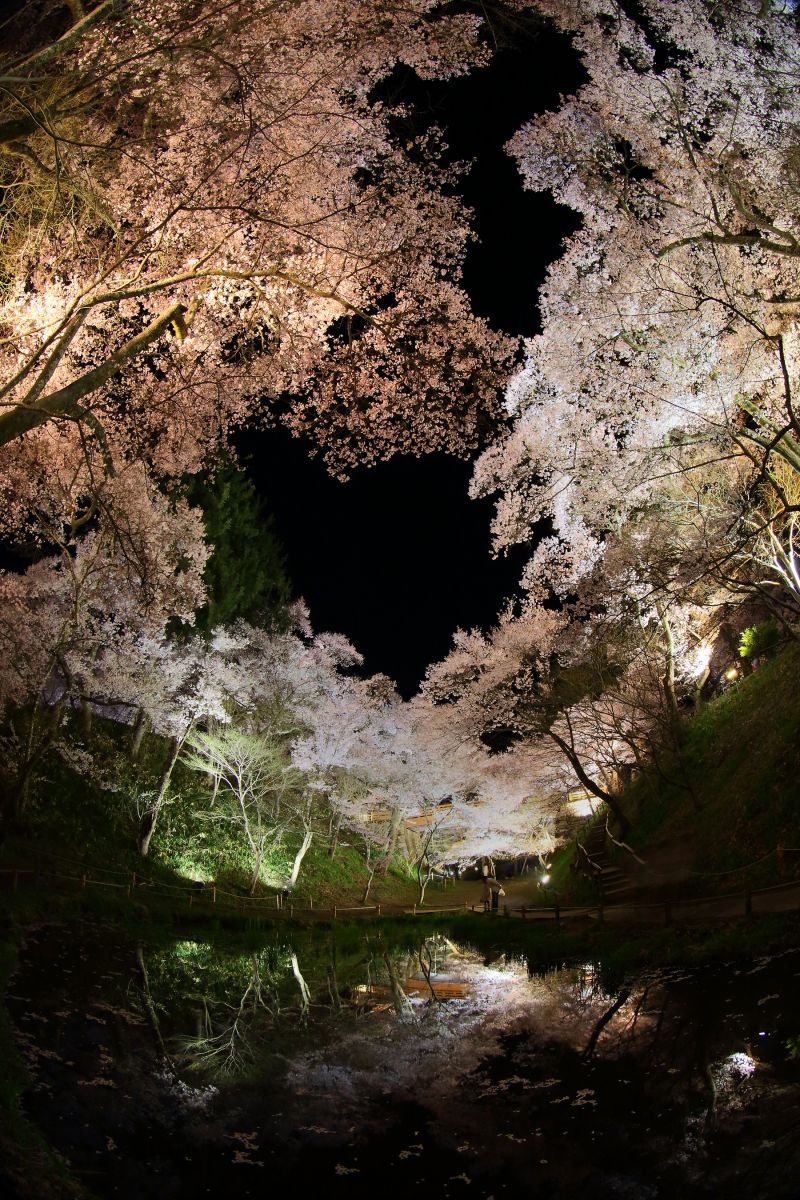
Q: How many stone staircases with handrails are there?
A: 1